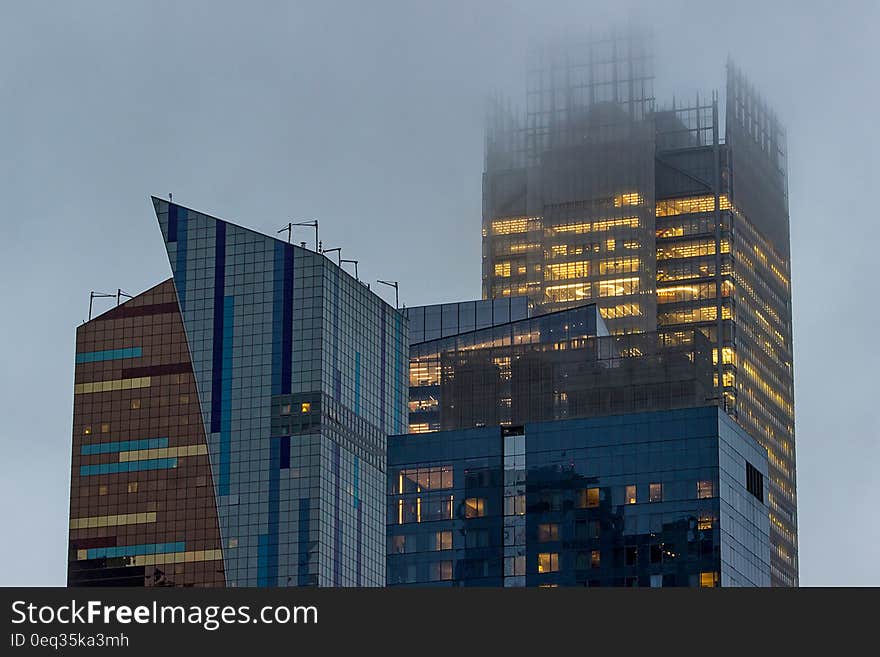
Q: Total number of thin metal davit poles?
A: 7